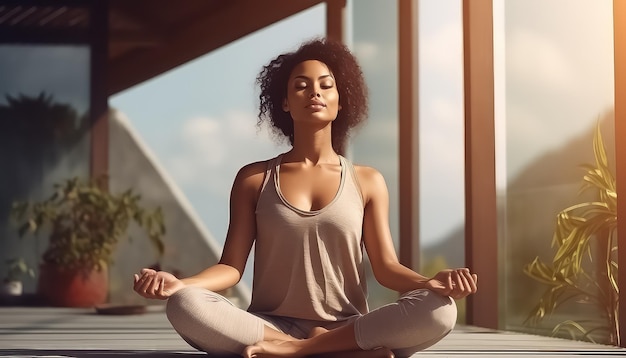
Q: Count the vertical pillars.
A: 5